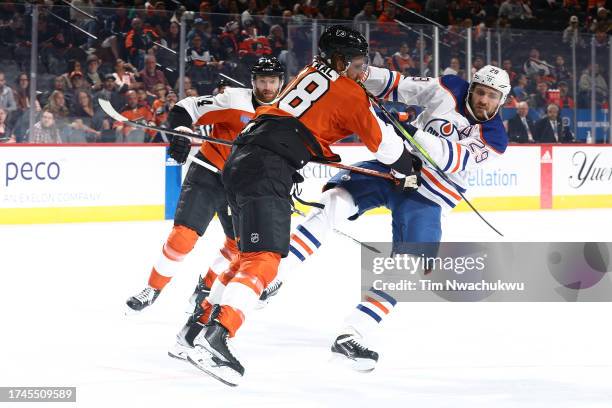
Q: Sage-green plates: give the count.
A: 0